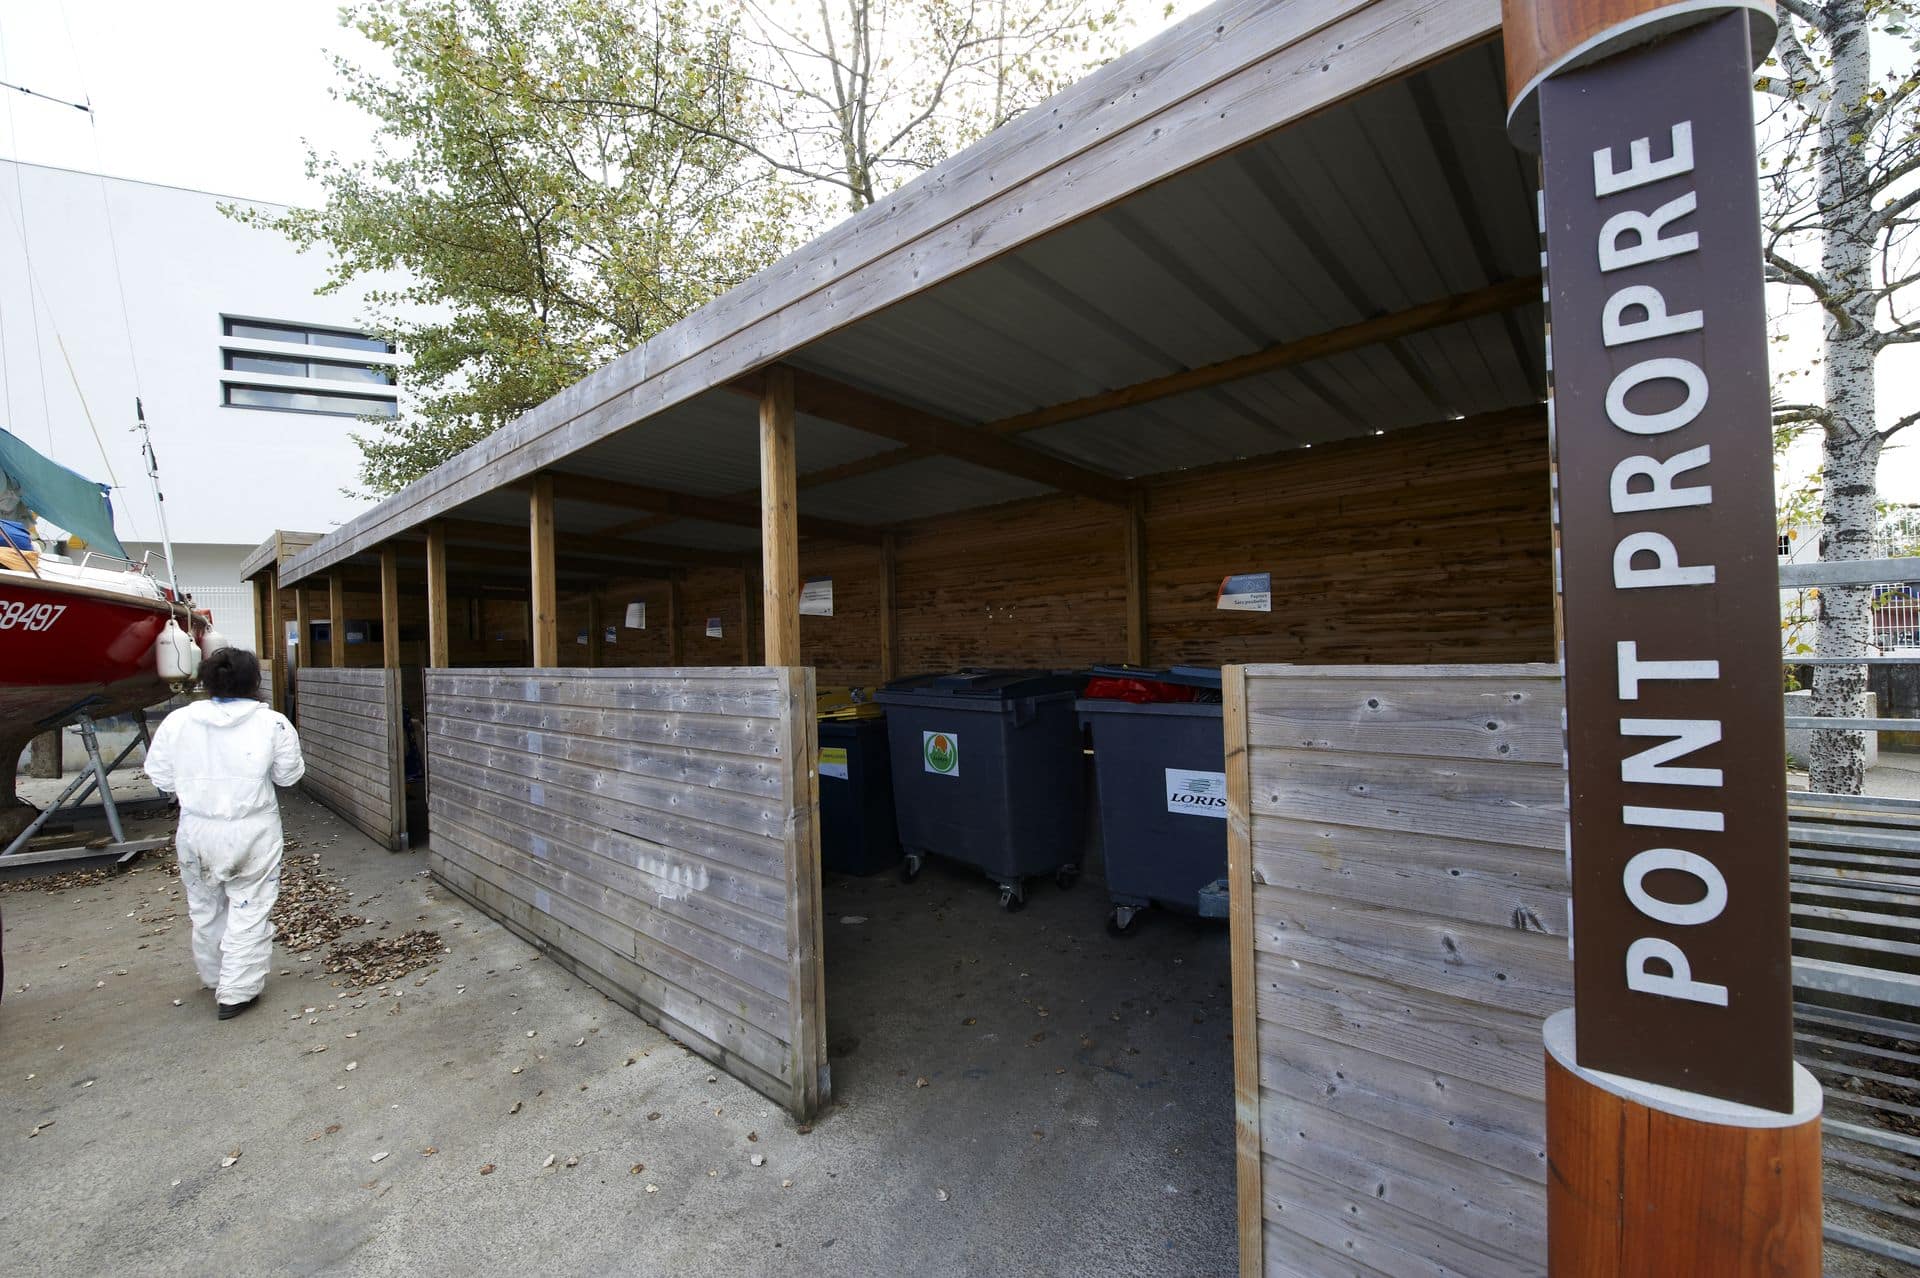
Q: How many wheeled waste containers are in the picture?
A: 3